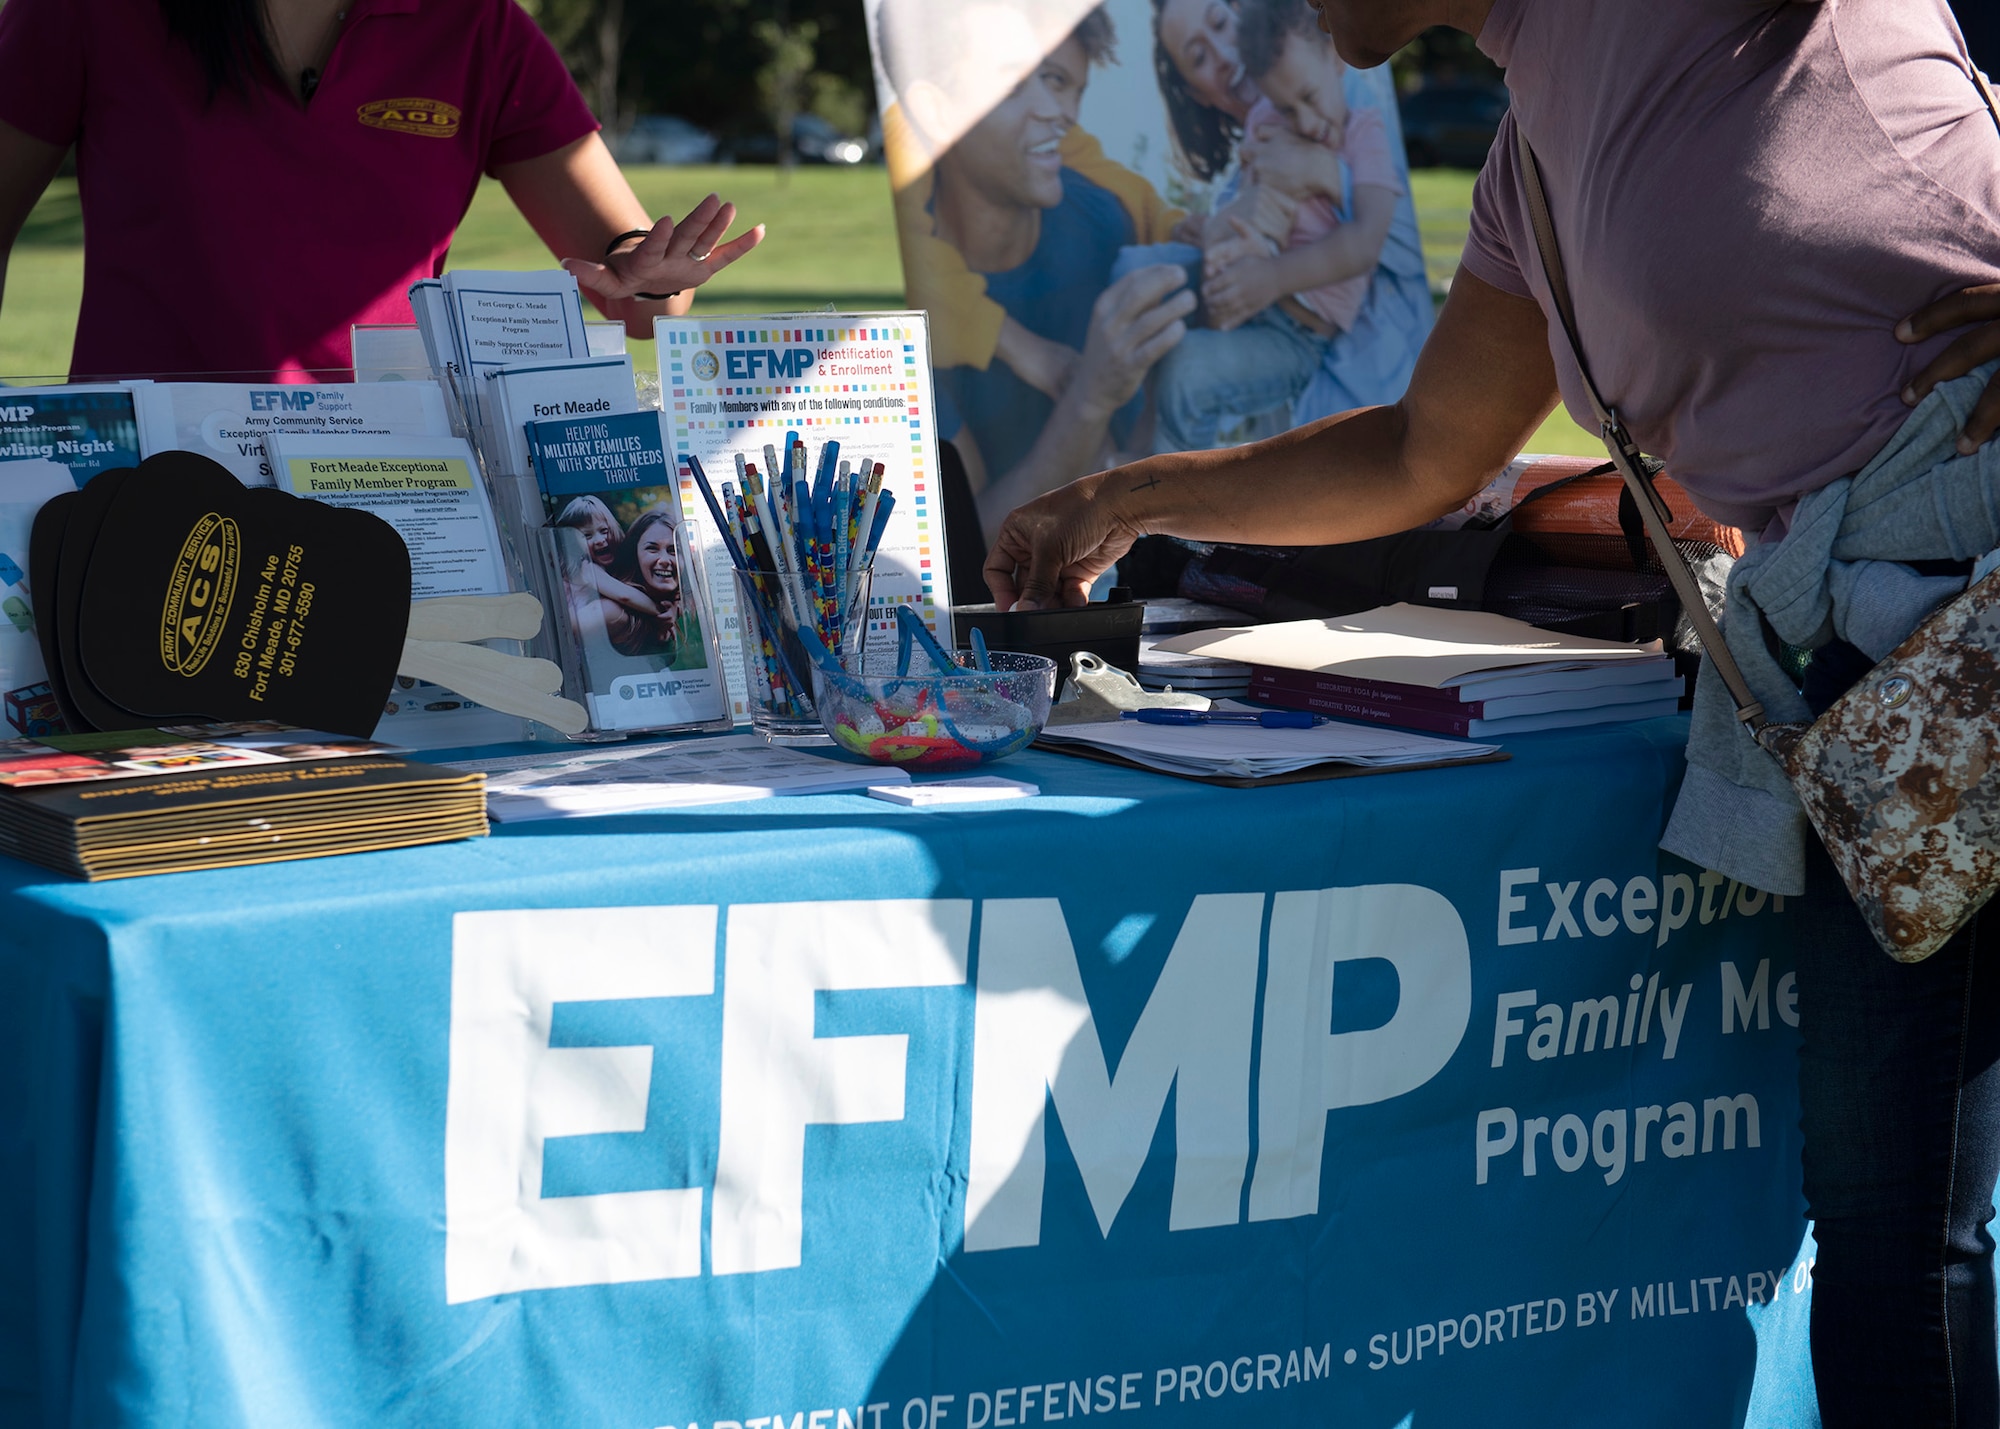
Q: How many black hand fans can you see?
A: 3